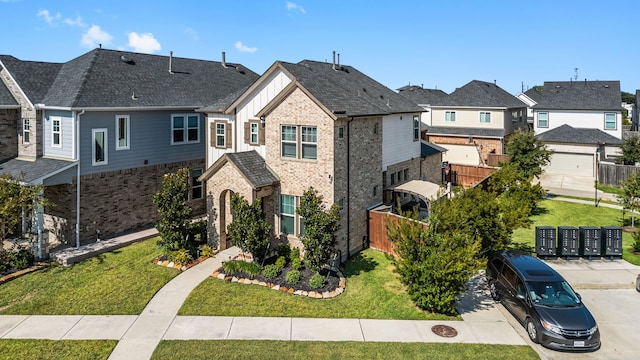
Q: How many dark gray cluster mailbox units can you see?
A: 4